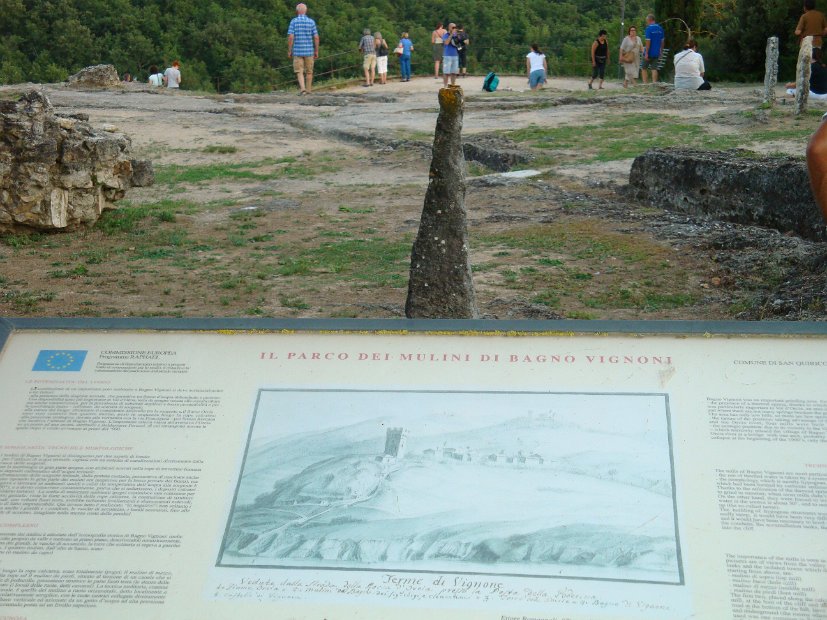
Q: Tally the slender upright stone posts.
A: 3